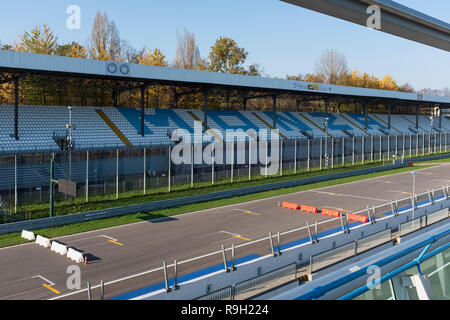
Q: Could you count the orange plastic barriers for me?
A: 4